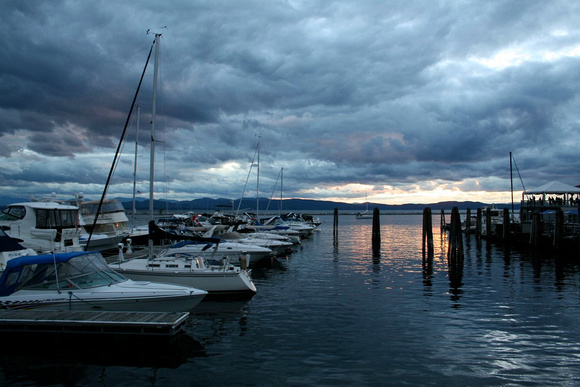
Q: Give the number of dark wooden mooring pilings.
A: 11